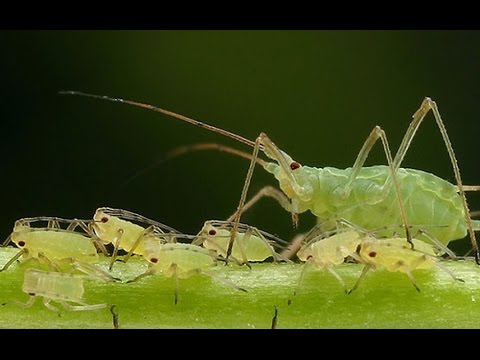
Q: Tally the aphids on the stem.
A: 8